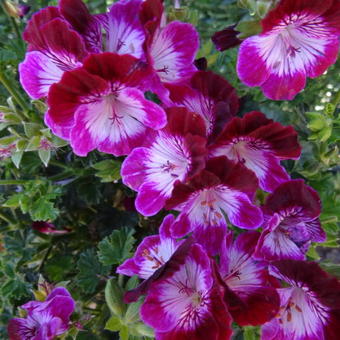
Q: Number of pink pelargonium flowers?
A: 15